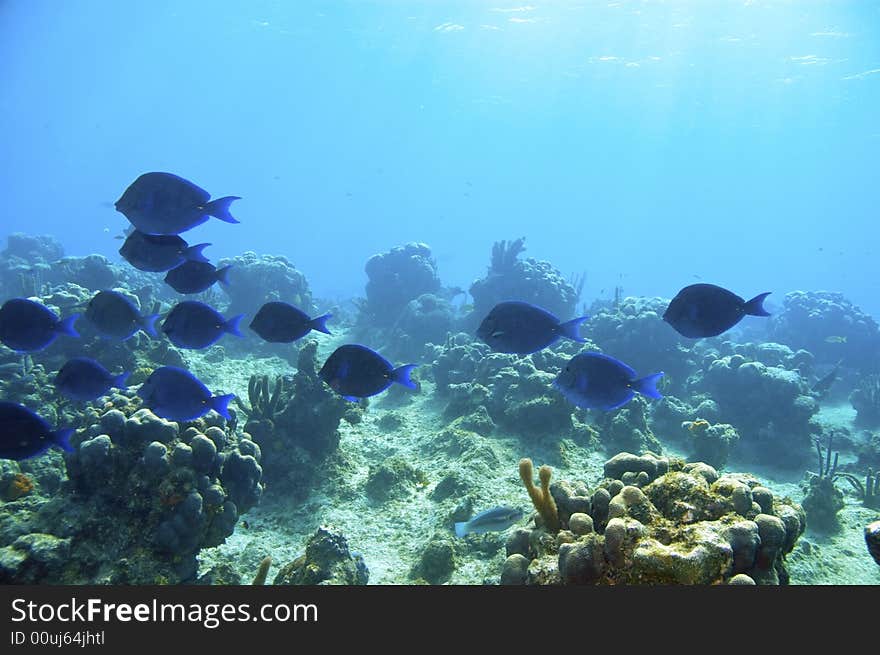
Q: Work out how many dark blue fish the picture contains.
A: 14